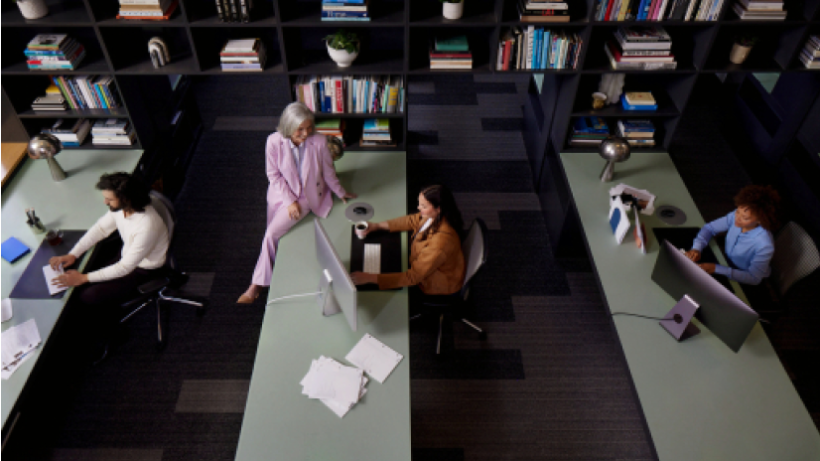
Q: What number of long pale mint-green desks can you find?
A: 3